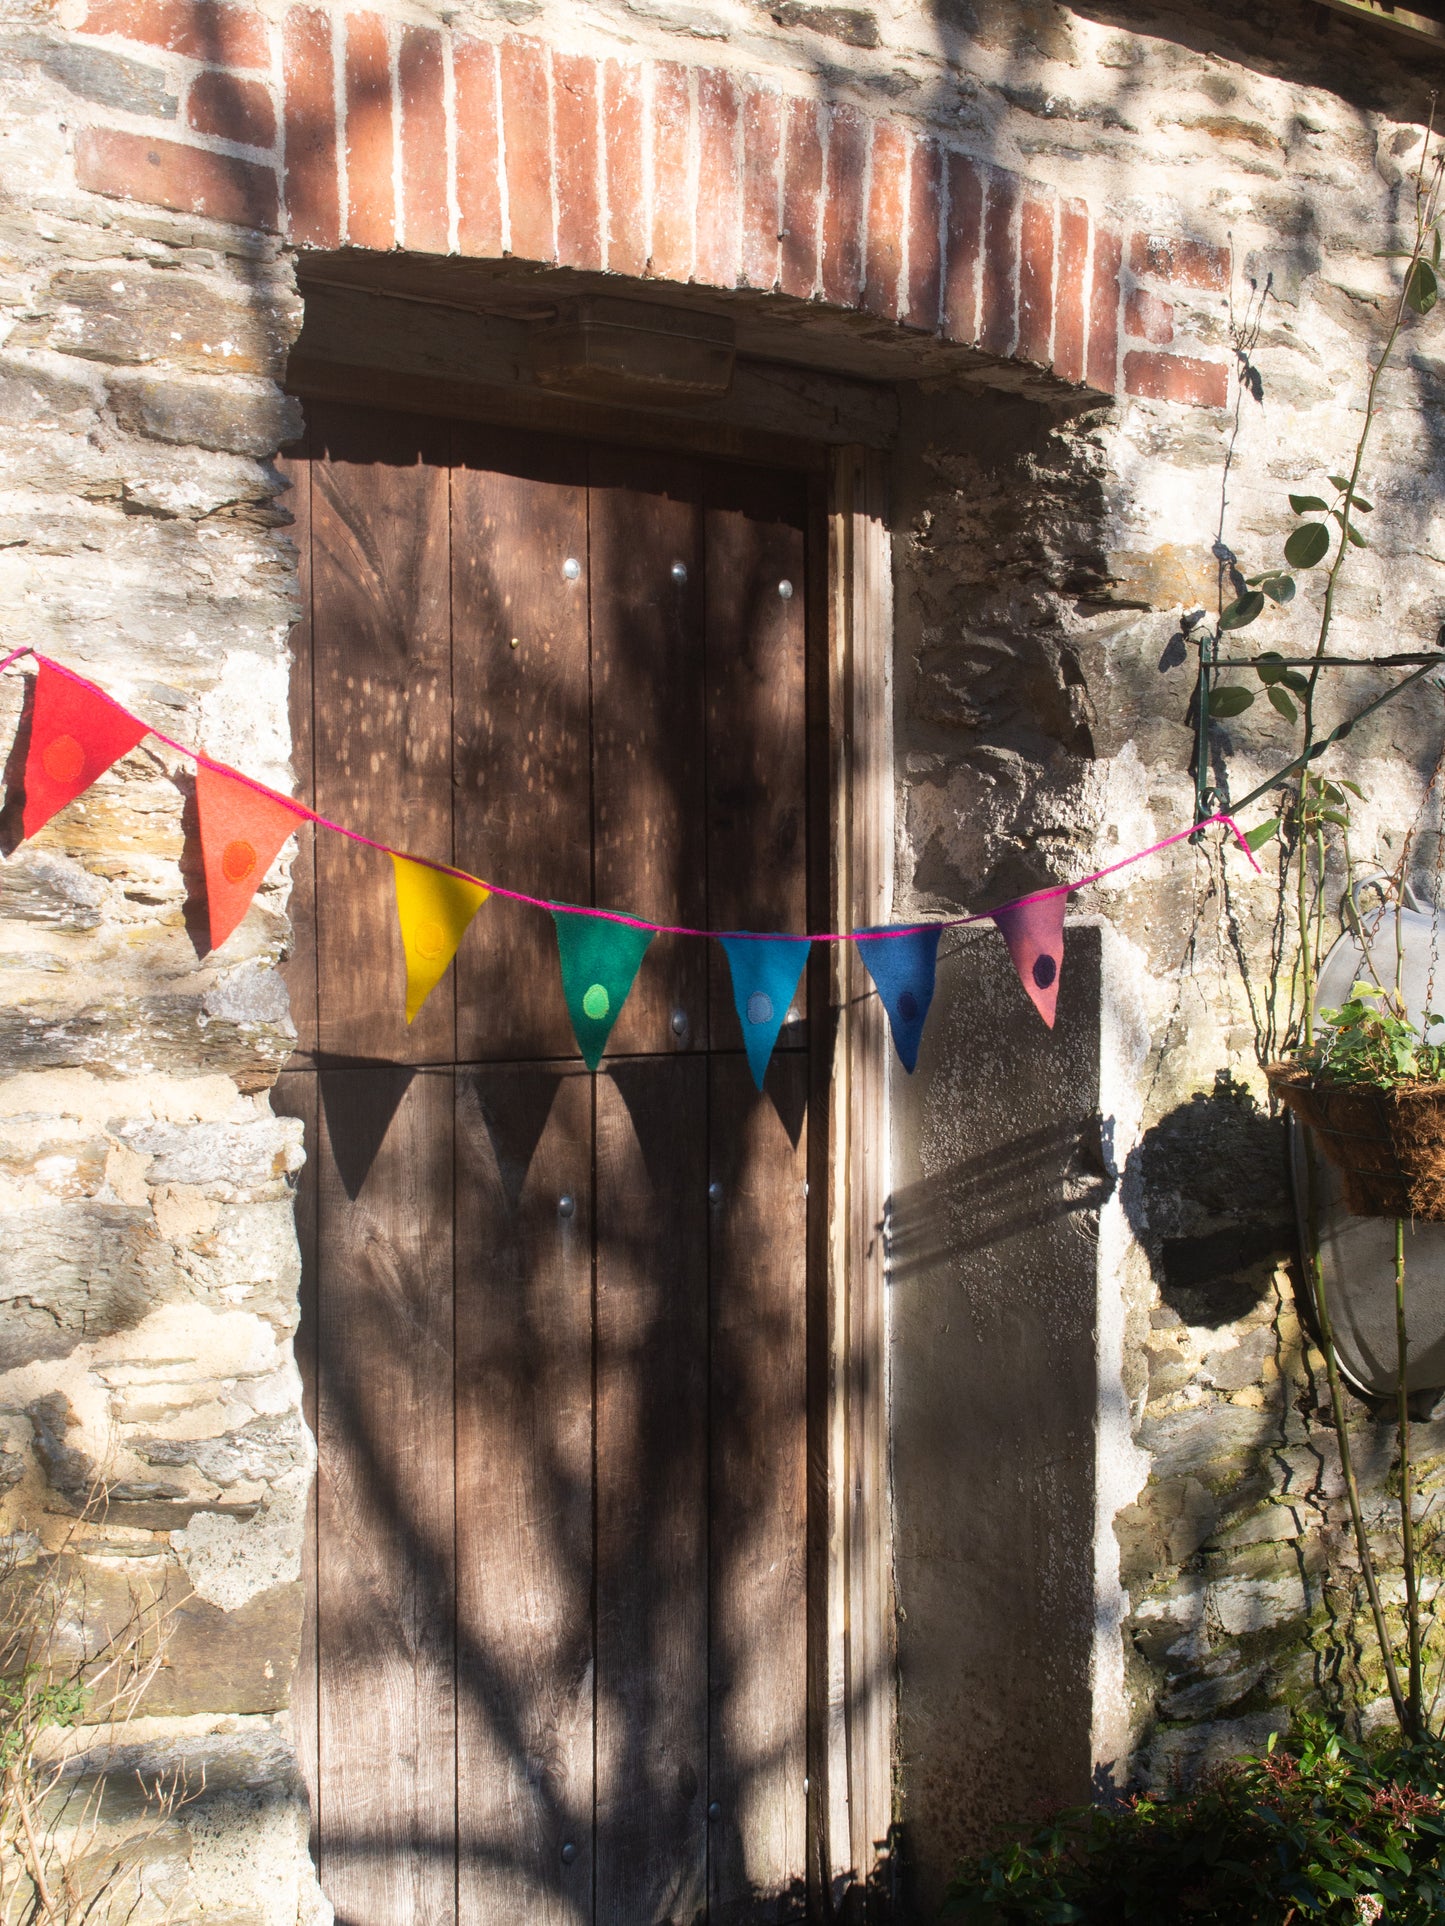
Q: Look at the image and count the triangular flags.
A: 7